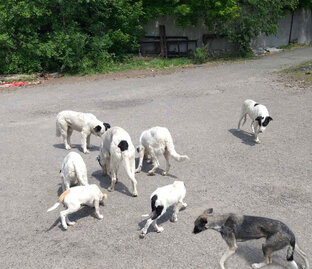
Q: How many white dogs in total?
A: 7